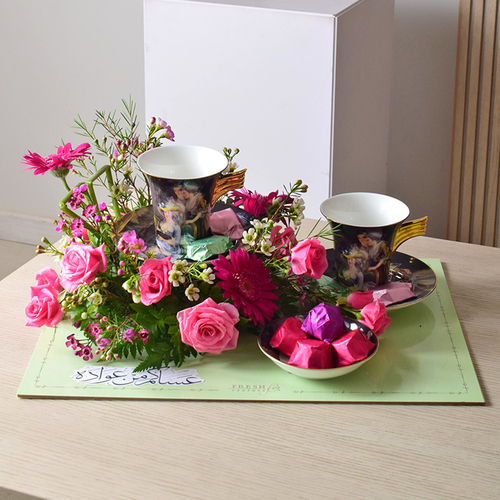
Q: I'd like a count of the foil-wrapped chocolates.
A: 7